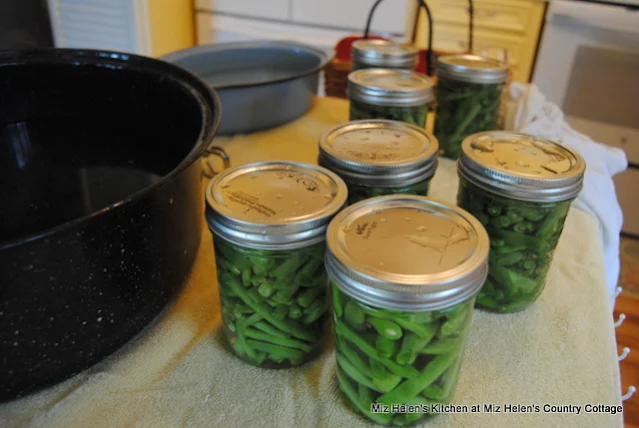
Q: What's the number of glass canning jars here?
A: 7